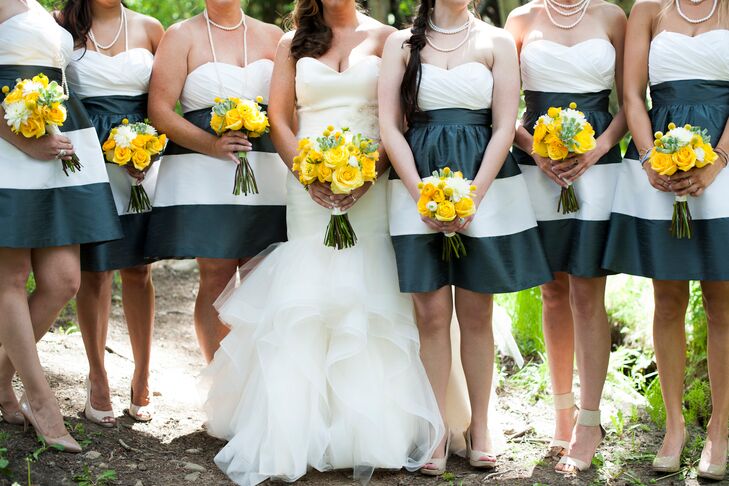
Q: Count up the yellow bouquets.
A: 7